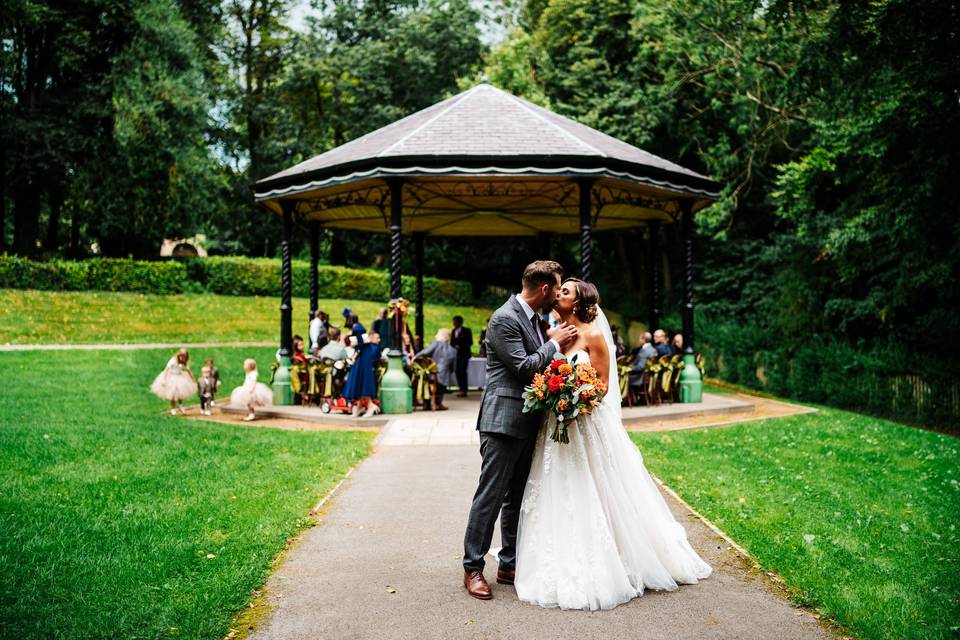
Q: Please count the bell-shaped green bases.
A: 3